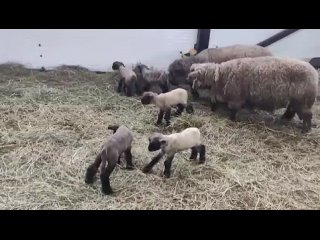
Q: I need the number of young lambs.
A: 5